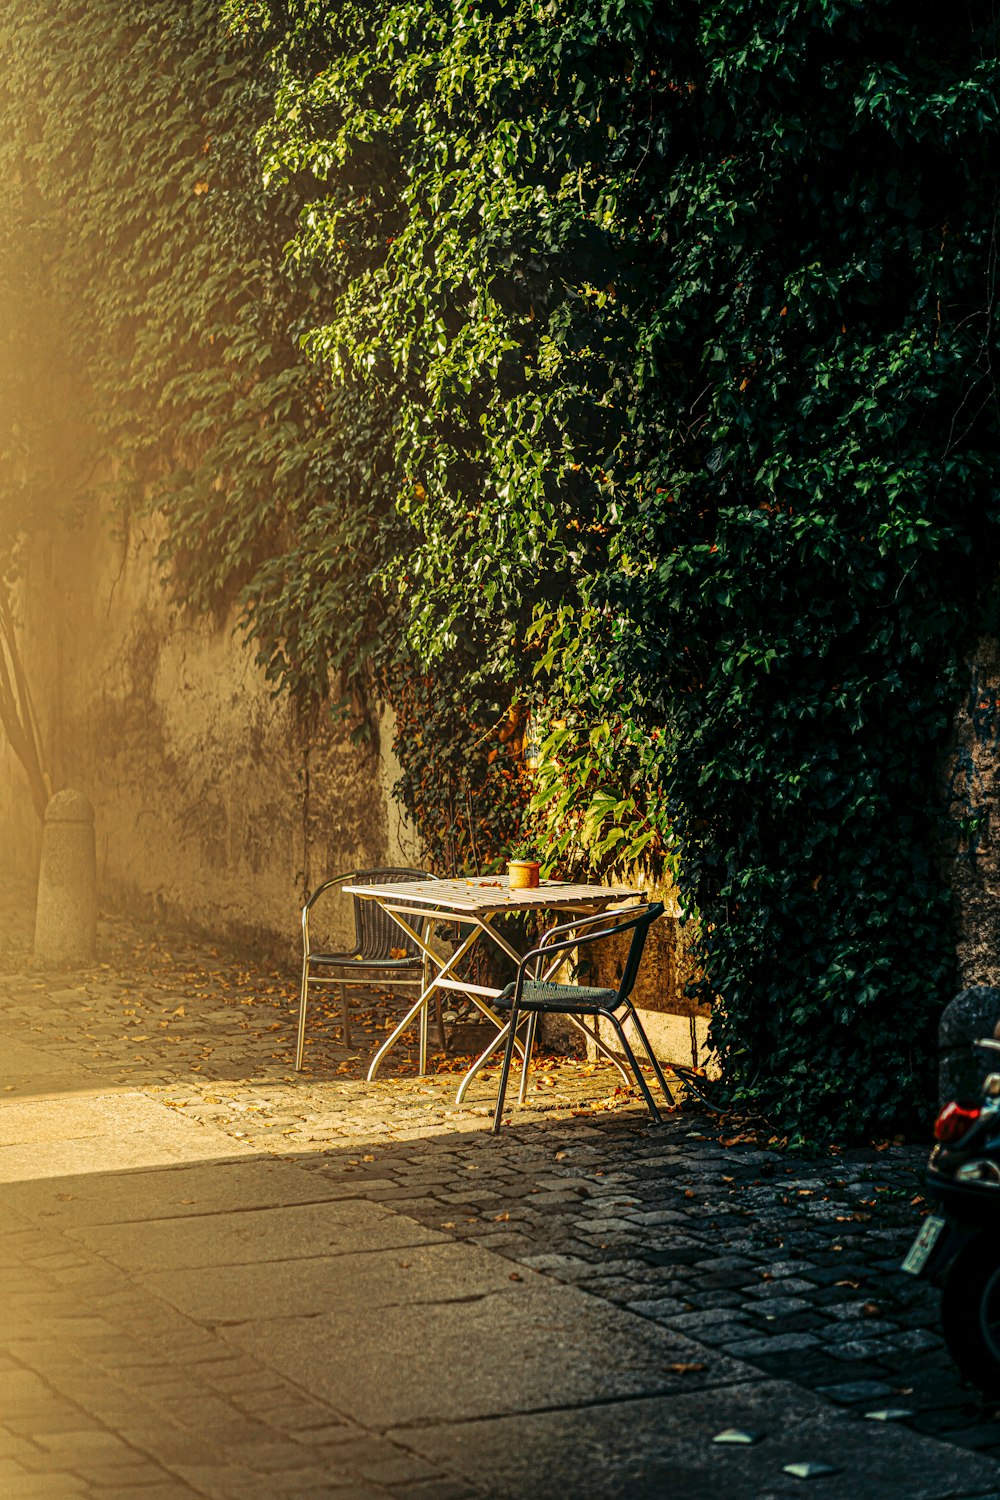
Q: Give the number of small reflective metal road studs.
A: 3